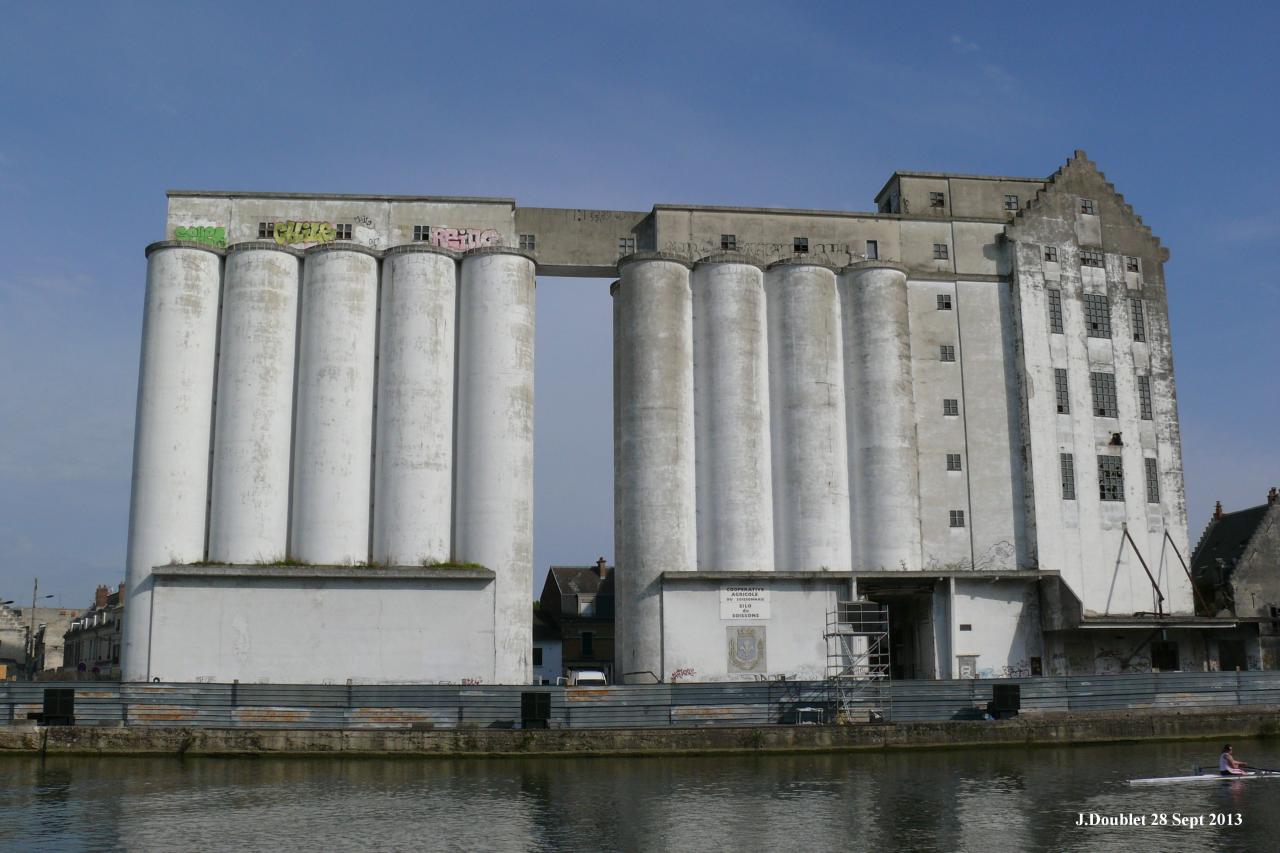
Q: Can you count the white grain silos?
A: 9